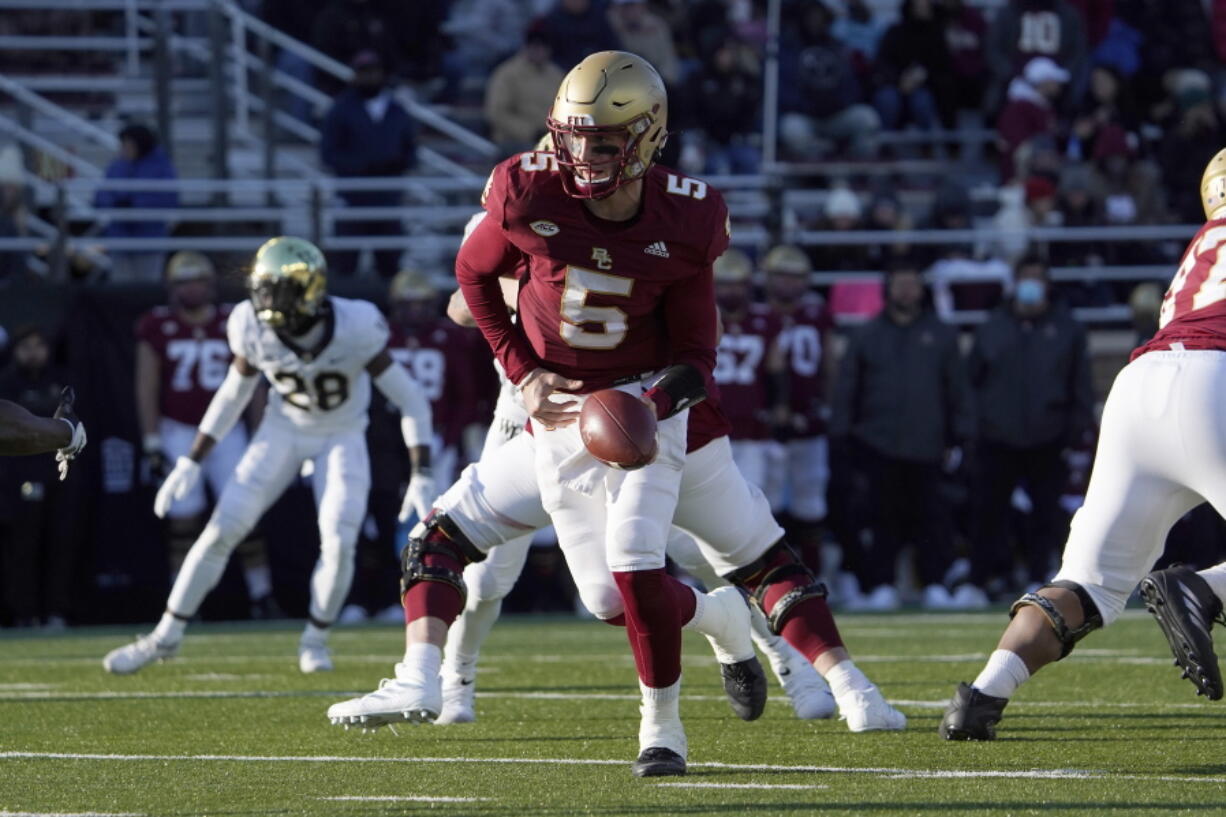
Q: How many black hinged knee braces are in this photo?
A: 3